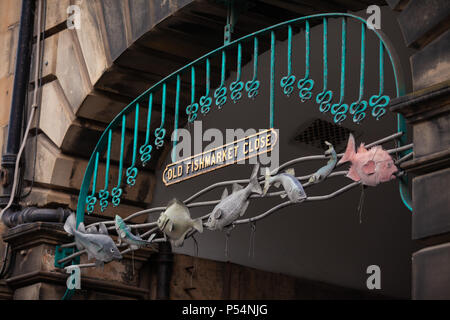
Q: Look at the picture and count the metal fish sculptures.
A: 7